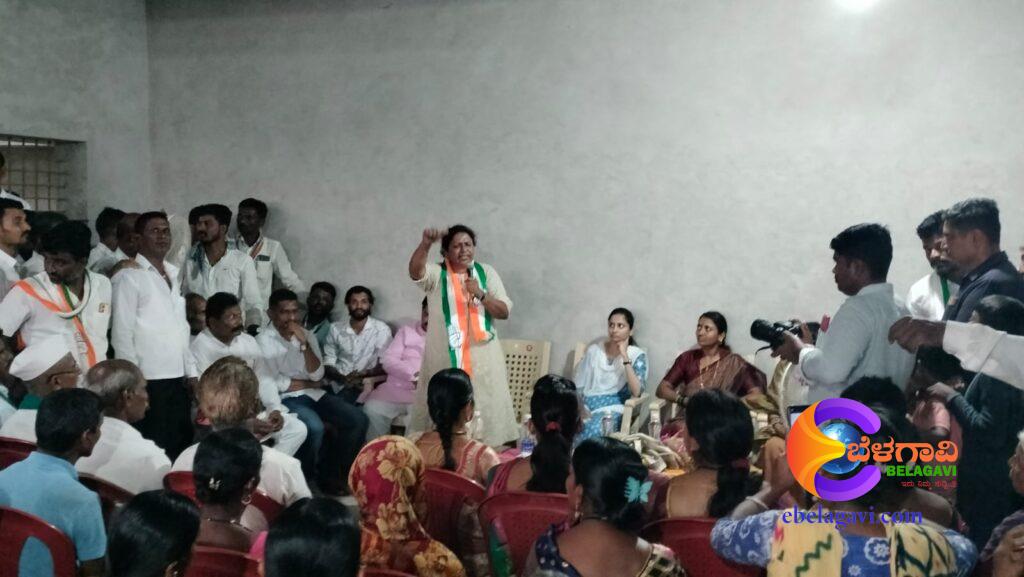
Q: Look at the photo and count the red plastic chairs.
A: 9